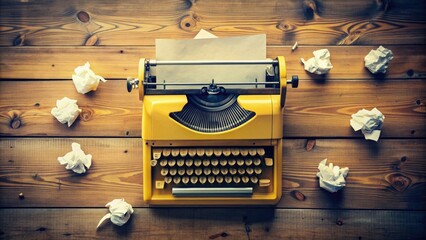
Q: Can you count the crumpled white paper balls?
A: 8